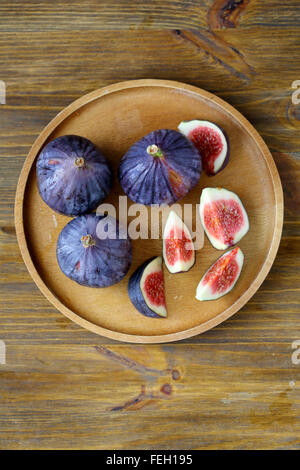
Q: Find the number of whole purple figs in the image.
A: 3